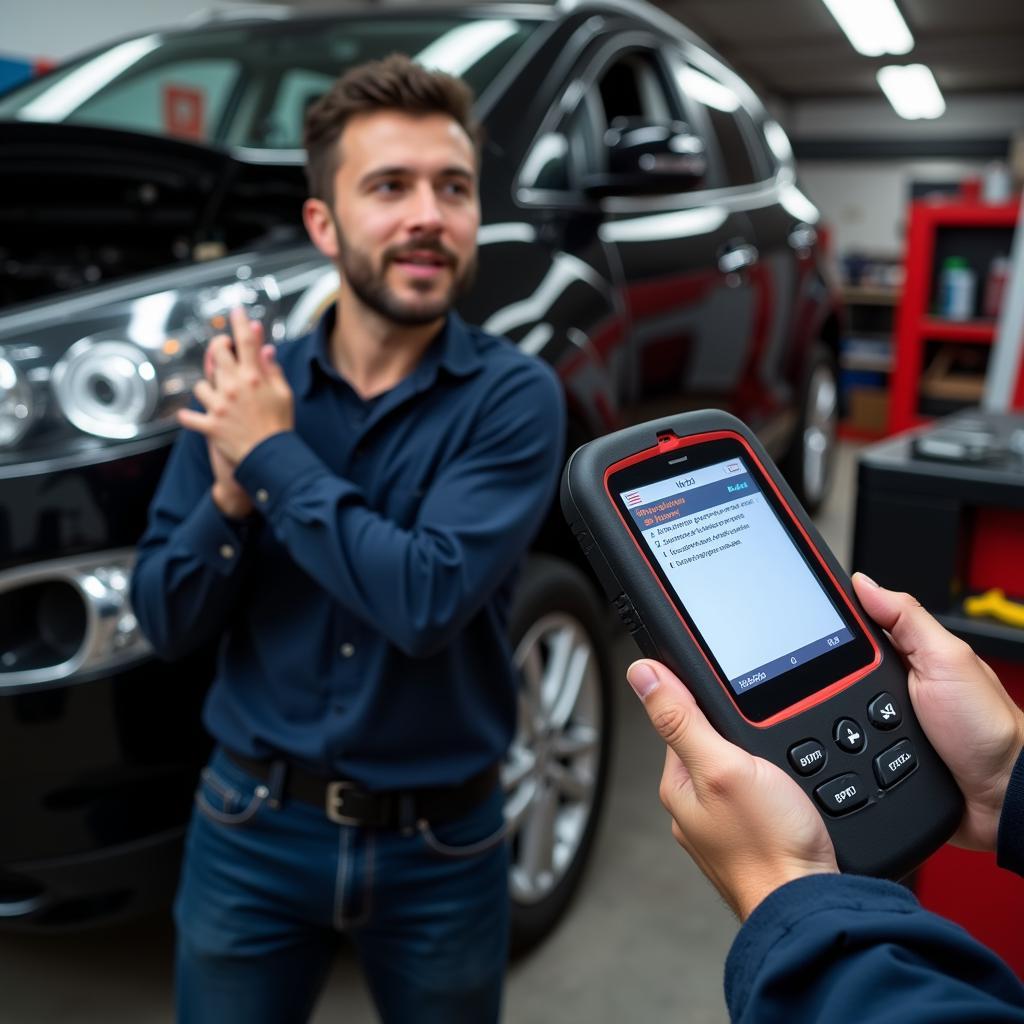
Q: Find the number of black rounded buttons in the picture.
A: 5